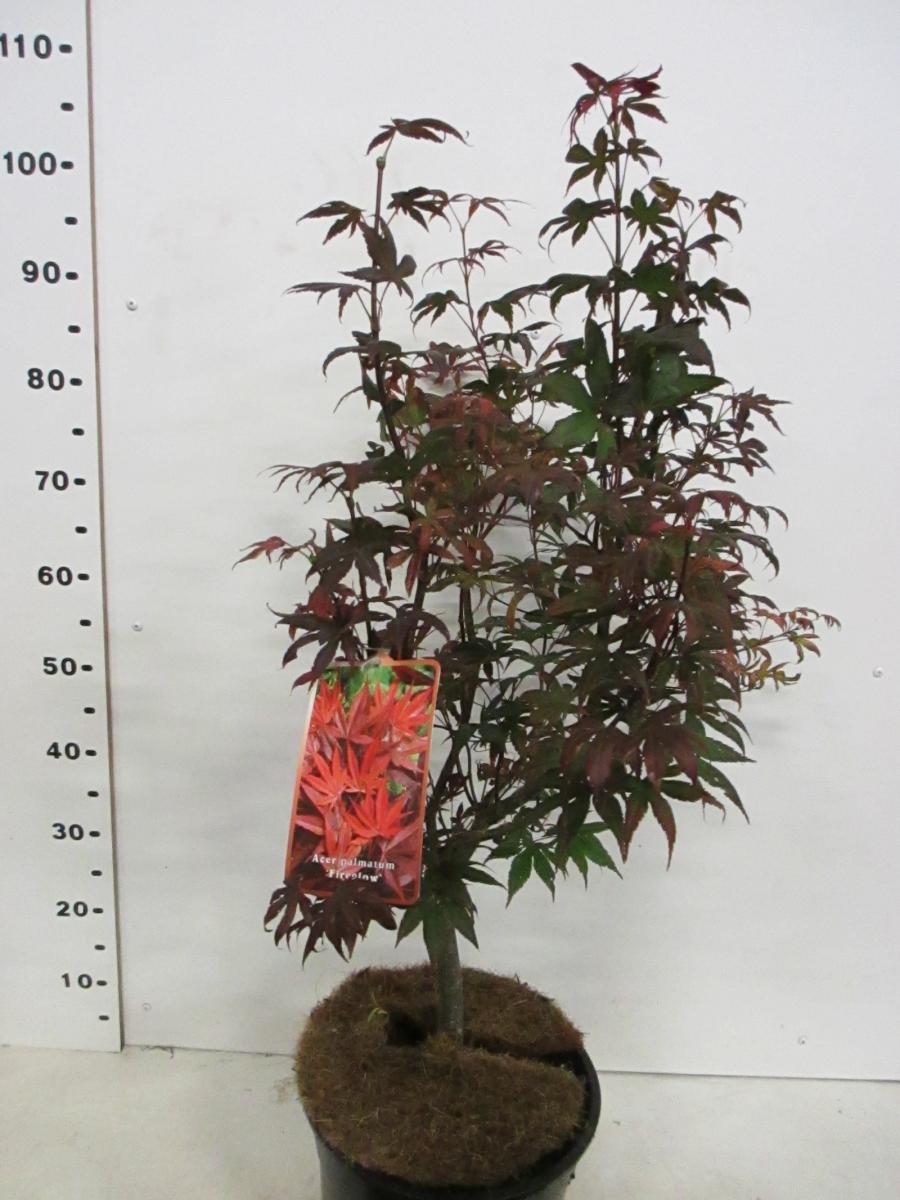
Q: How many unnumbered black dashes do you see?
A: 11